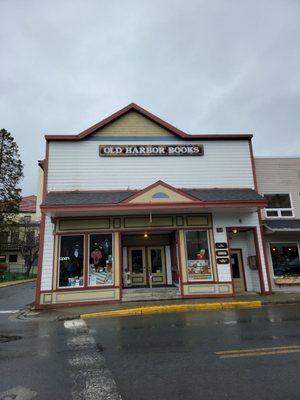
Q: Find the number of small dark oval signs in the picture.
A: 3